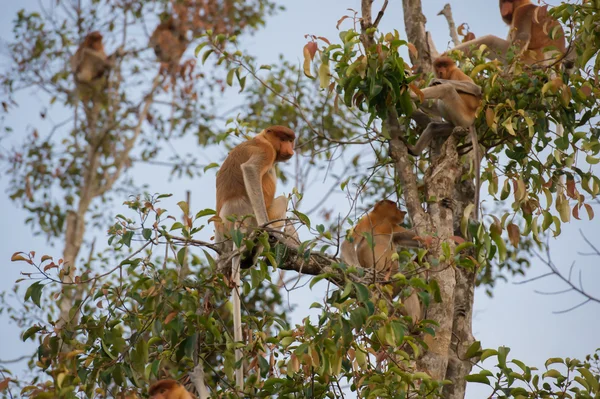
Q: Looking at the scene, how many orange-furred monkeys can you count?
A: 7